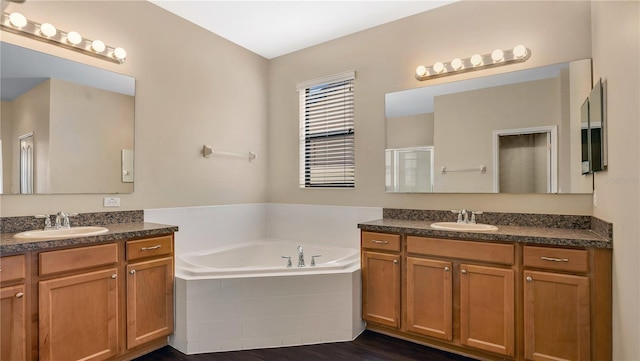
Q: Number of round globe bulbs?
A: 11